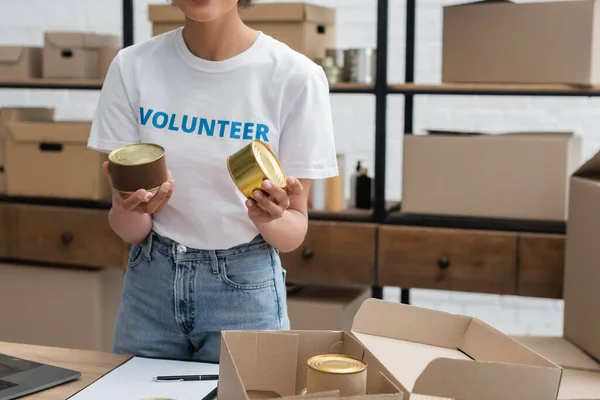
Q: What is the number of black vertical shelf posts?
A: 3